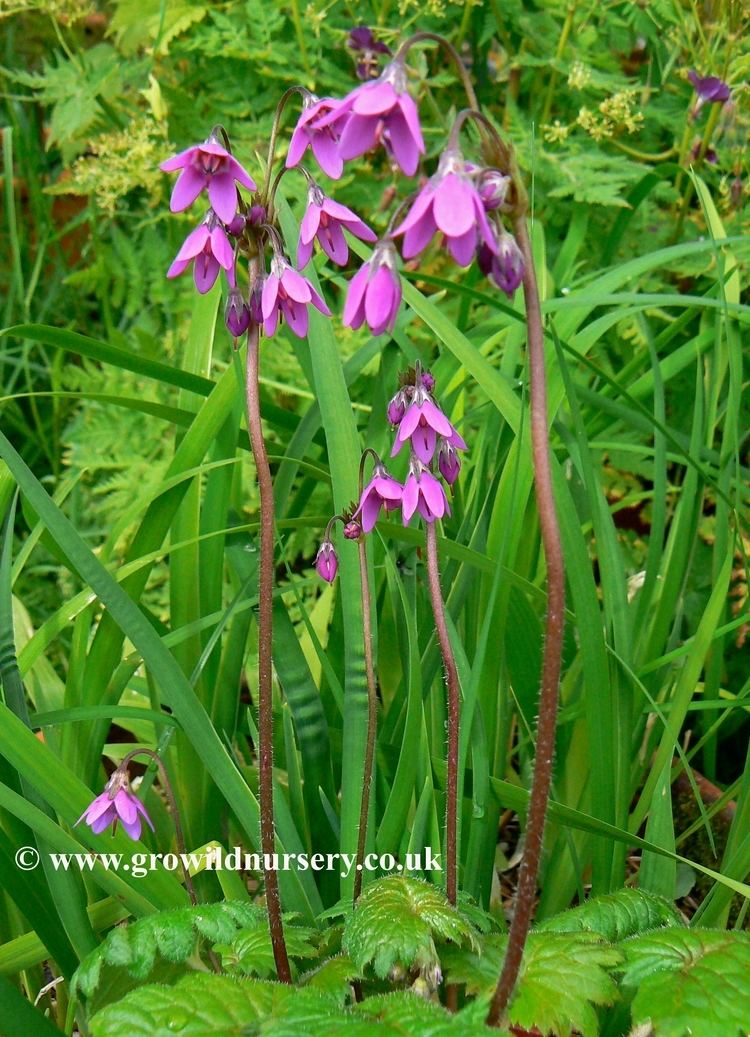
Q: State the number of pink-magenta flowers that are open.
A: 12